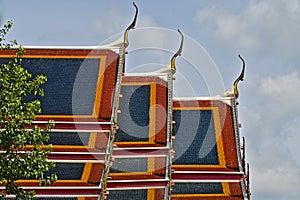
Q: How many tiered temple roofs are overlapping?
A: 3